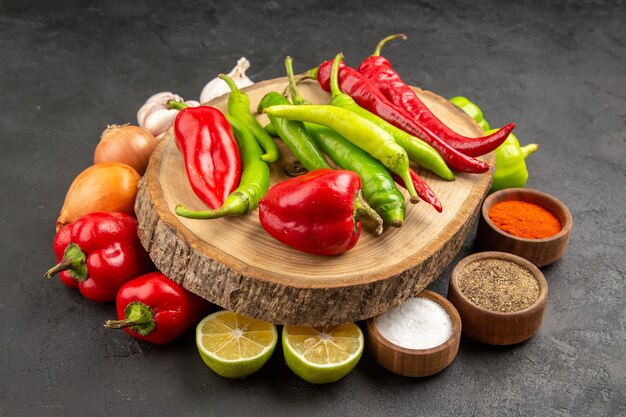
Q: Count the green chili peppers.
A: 6